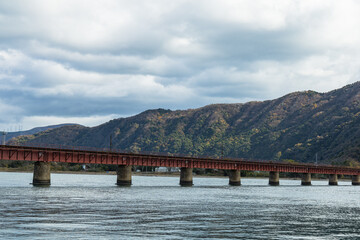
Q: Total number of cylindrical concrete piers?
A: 8